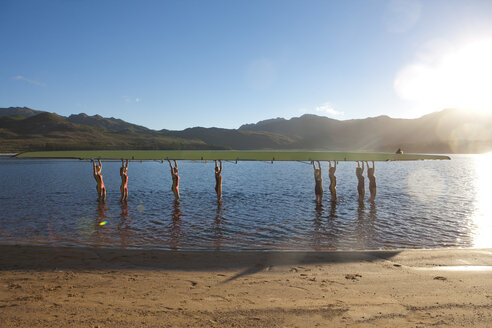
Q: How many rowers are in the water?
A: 8